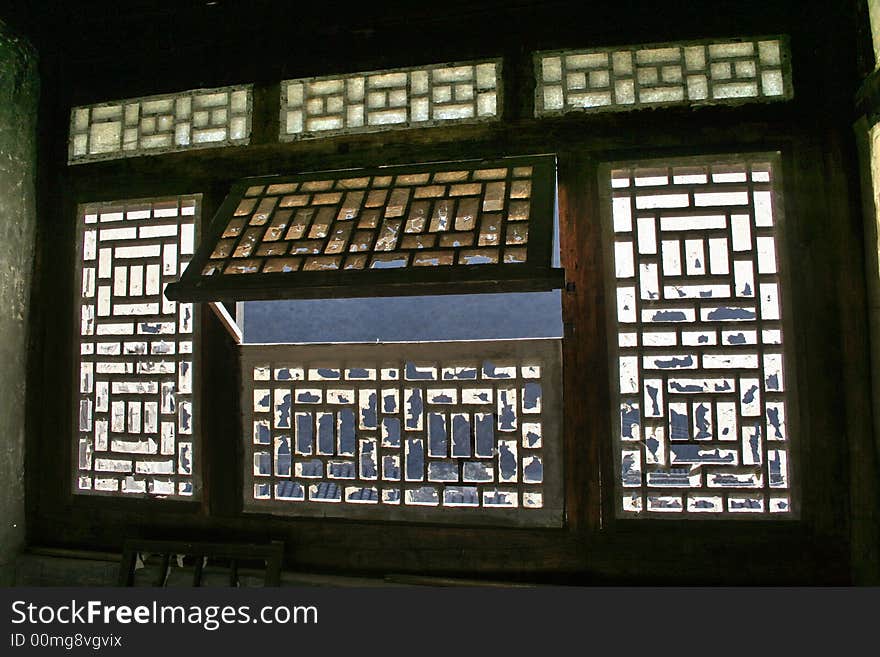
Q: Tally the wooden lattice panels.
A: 7